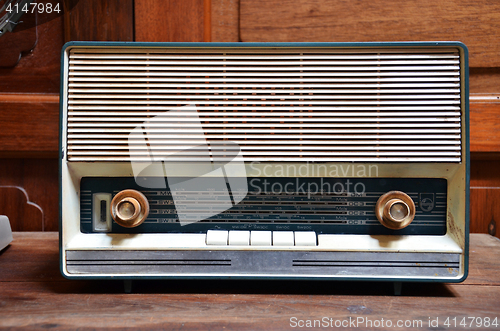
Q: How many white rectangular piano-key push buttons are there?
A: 5